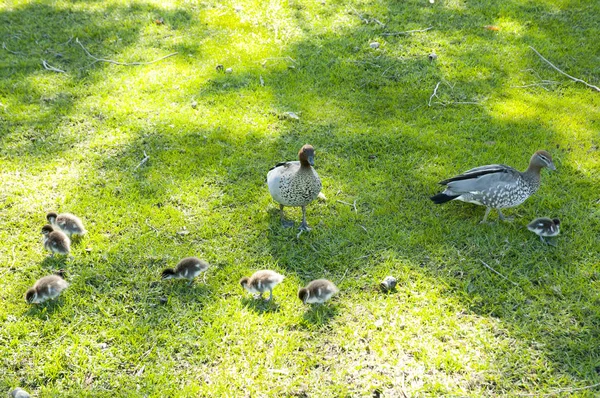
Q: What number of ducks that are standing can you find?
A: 9